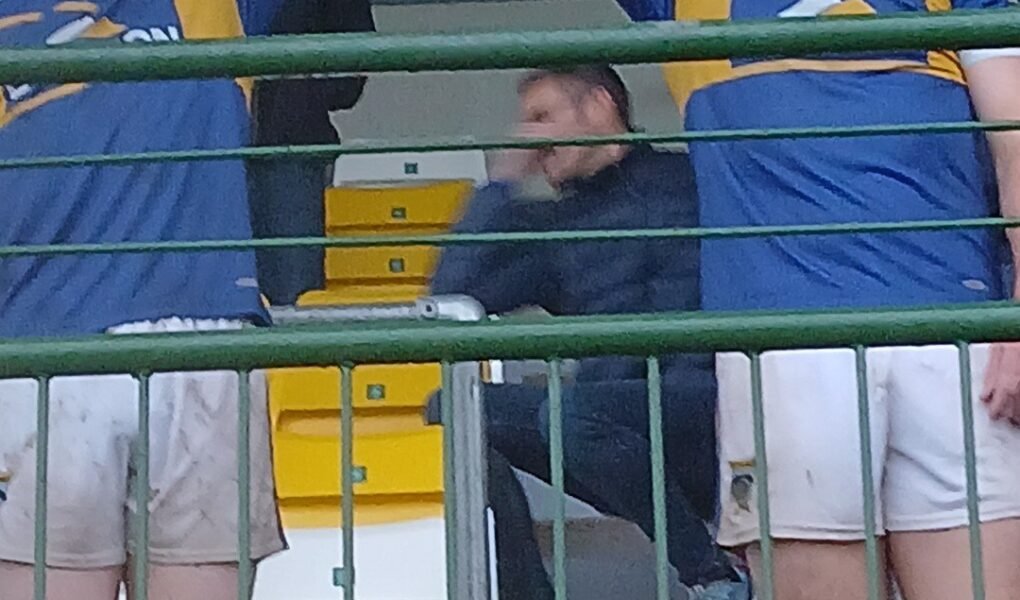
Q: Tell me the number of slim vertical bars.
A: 10